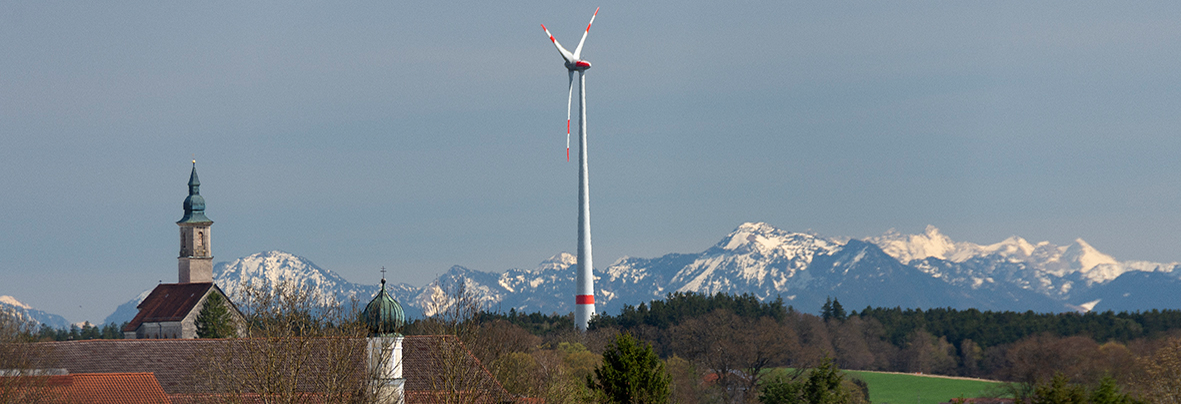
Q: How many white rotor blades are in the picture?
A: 3